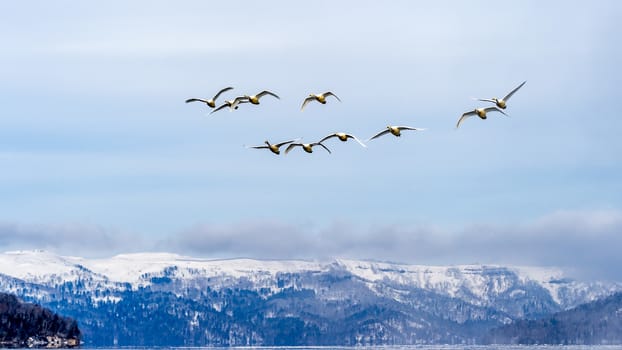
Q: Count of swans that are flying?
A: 10